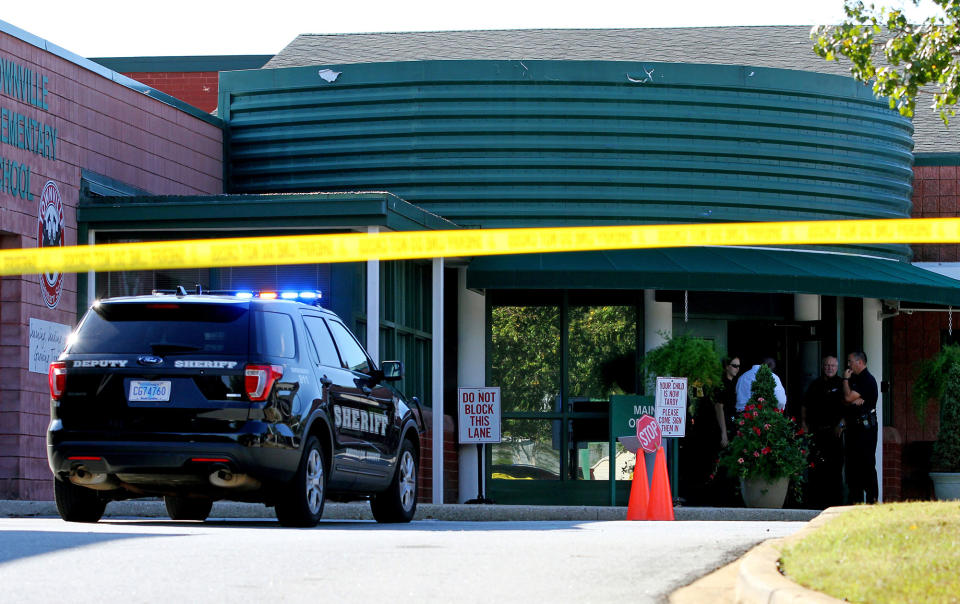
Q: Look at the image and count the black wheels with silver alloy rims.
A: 2